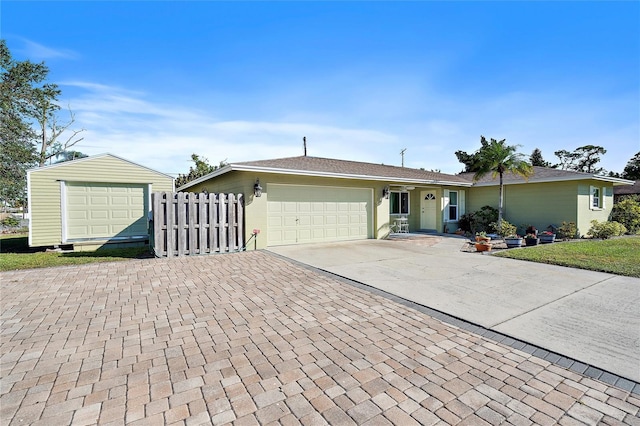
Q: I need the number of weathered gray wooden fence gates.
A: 1